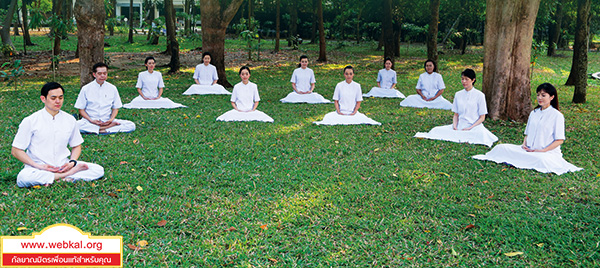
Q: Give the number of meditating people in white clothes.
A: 11